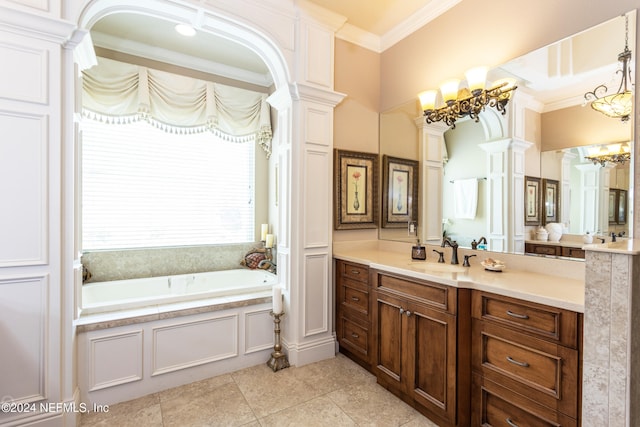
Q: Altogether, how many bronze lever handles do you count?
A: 2